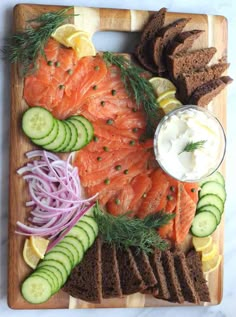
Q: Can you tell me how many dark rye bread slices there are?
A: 14